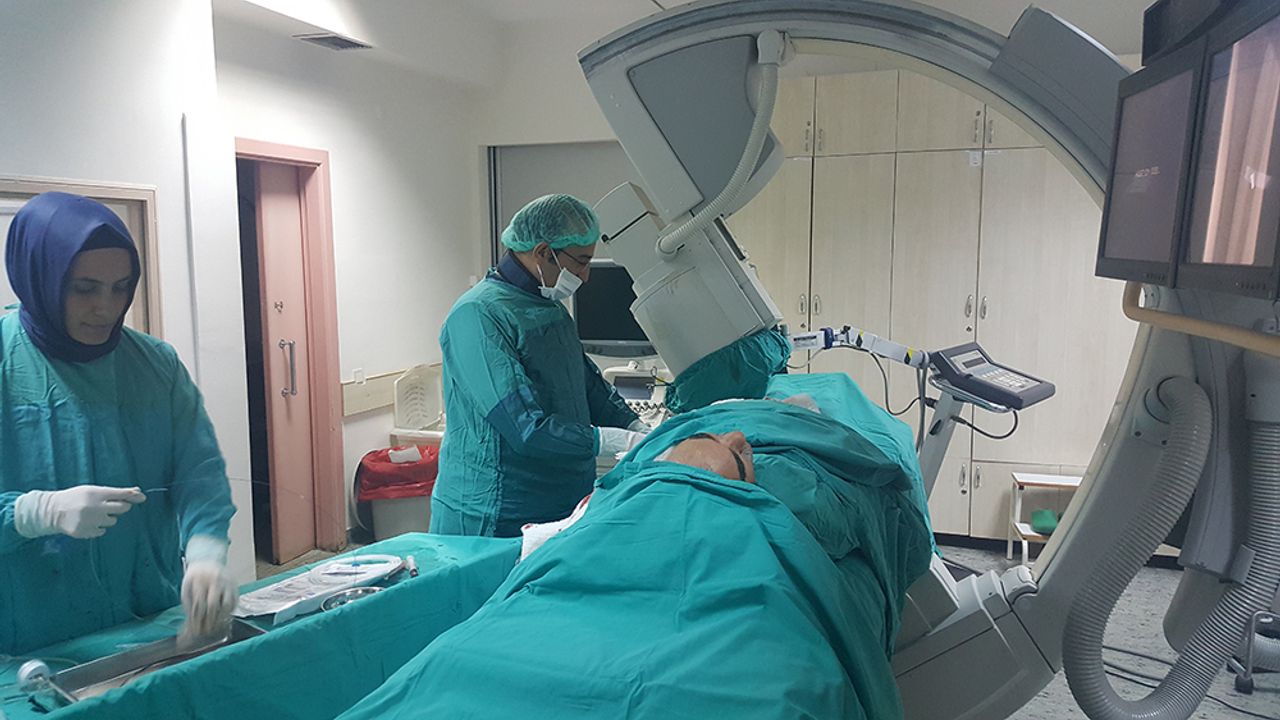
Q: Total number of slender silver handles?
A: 11